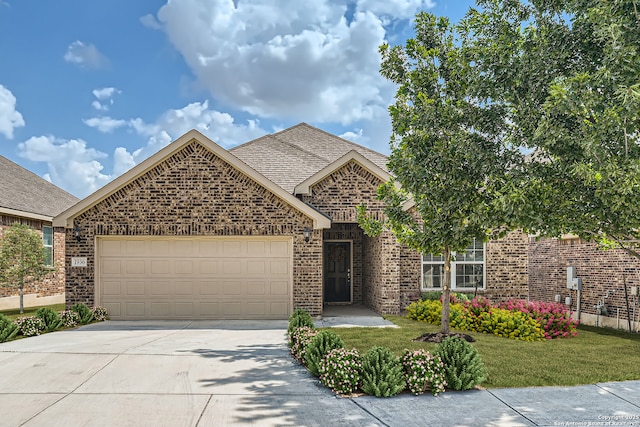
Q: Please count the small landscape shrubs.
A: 13